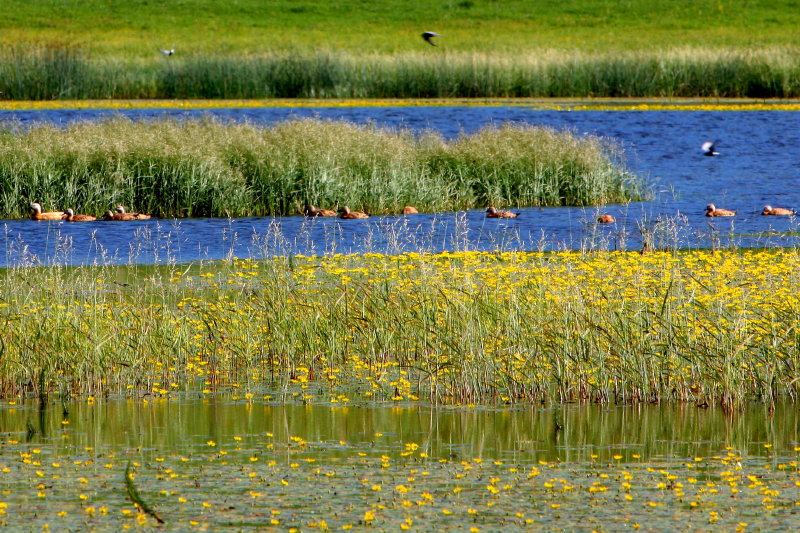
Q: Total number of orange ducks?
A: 11